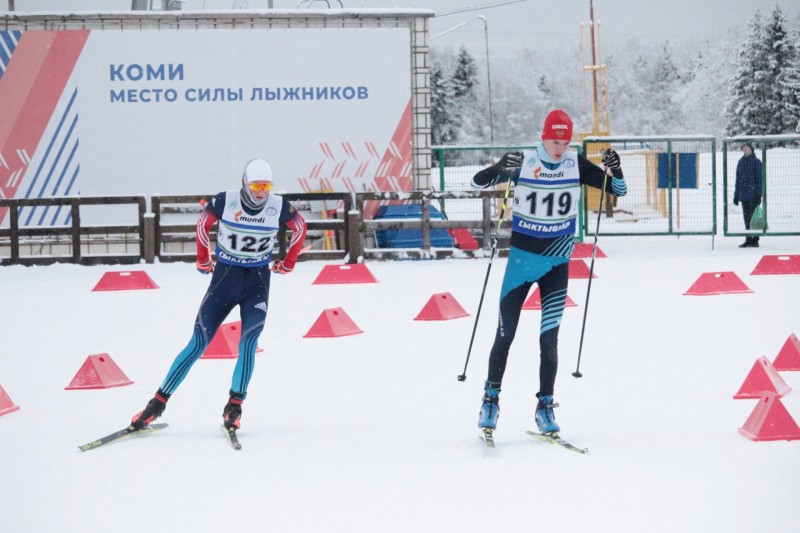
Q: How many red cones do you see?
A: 15